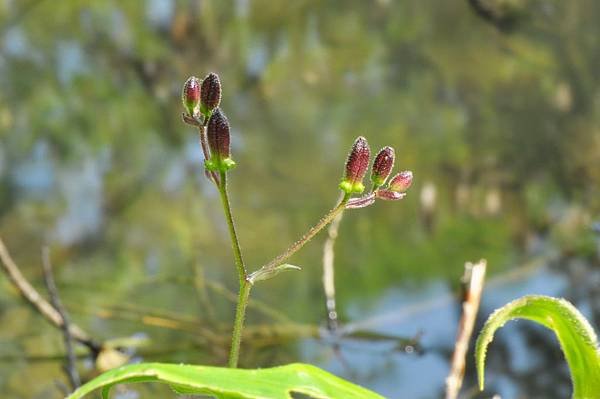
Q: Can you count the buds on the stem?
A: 6